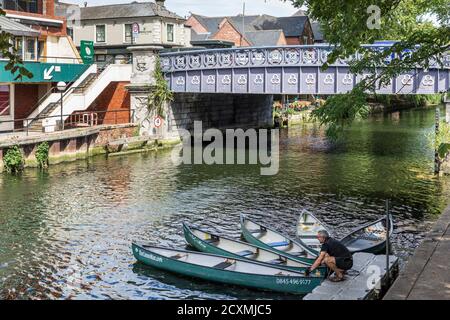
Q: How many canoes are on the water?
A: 5